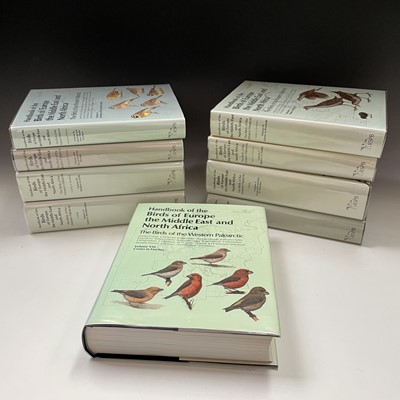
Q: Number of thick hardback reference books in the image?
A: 9